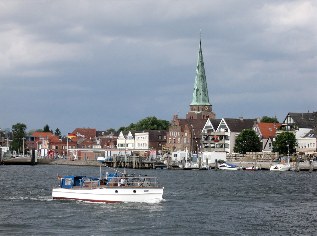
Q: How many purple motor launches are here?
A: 0